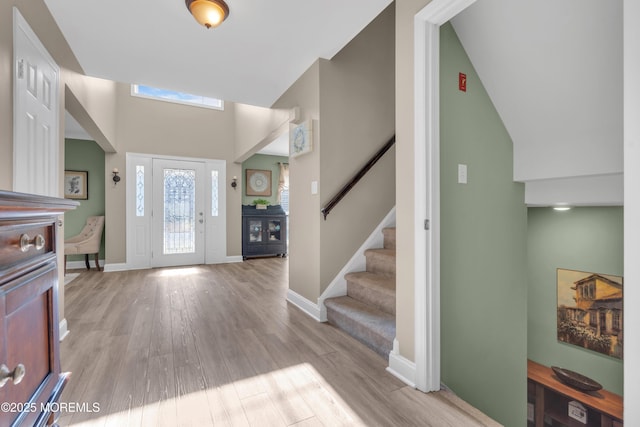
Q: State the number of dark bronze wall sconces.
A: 2